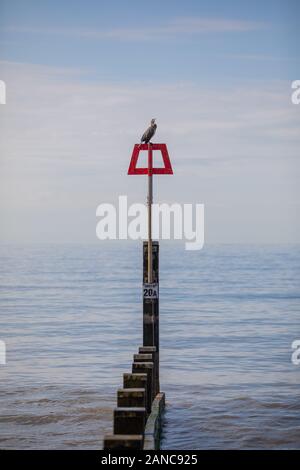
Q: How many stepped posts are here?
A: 7